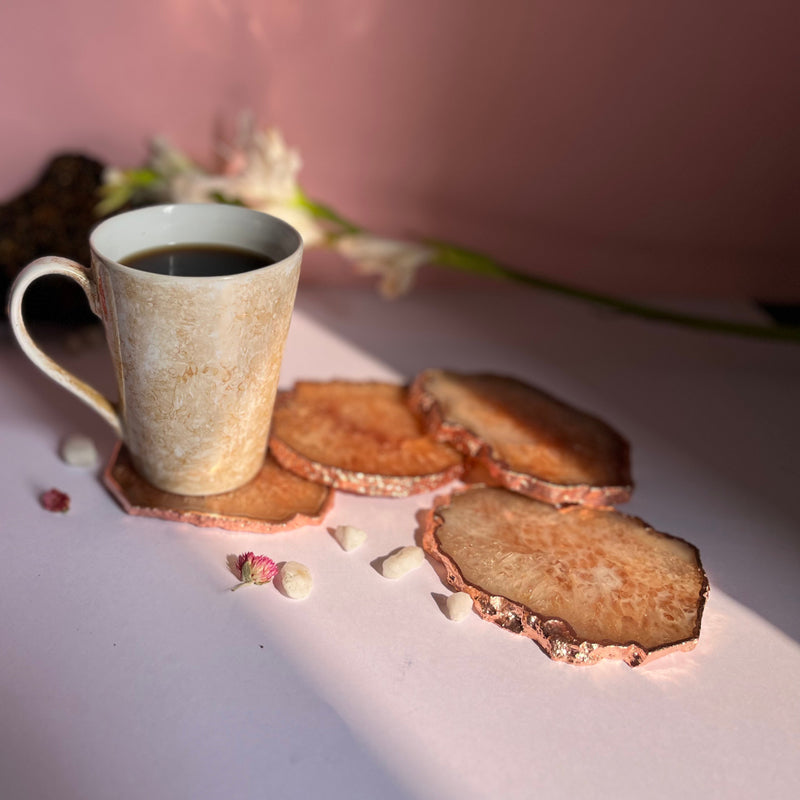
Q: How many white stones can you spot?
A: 5